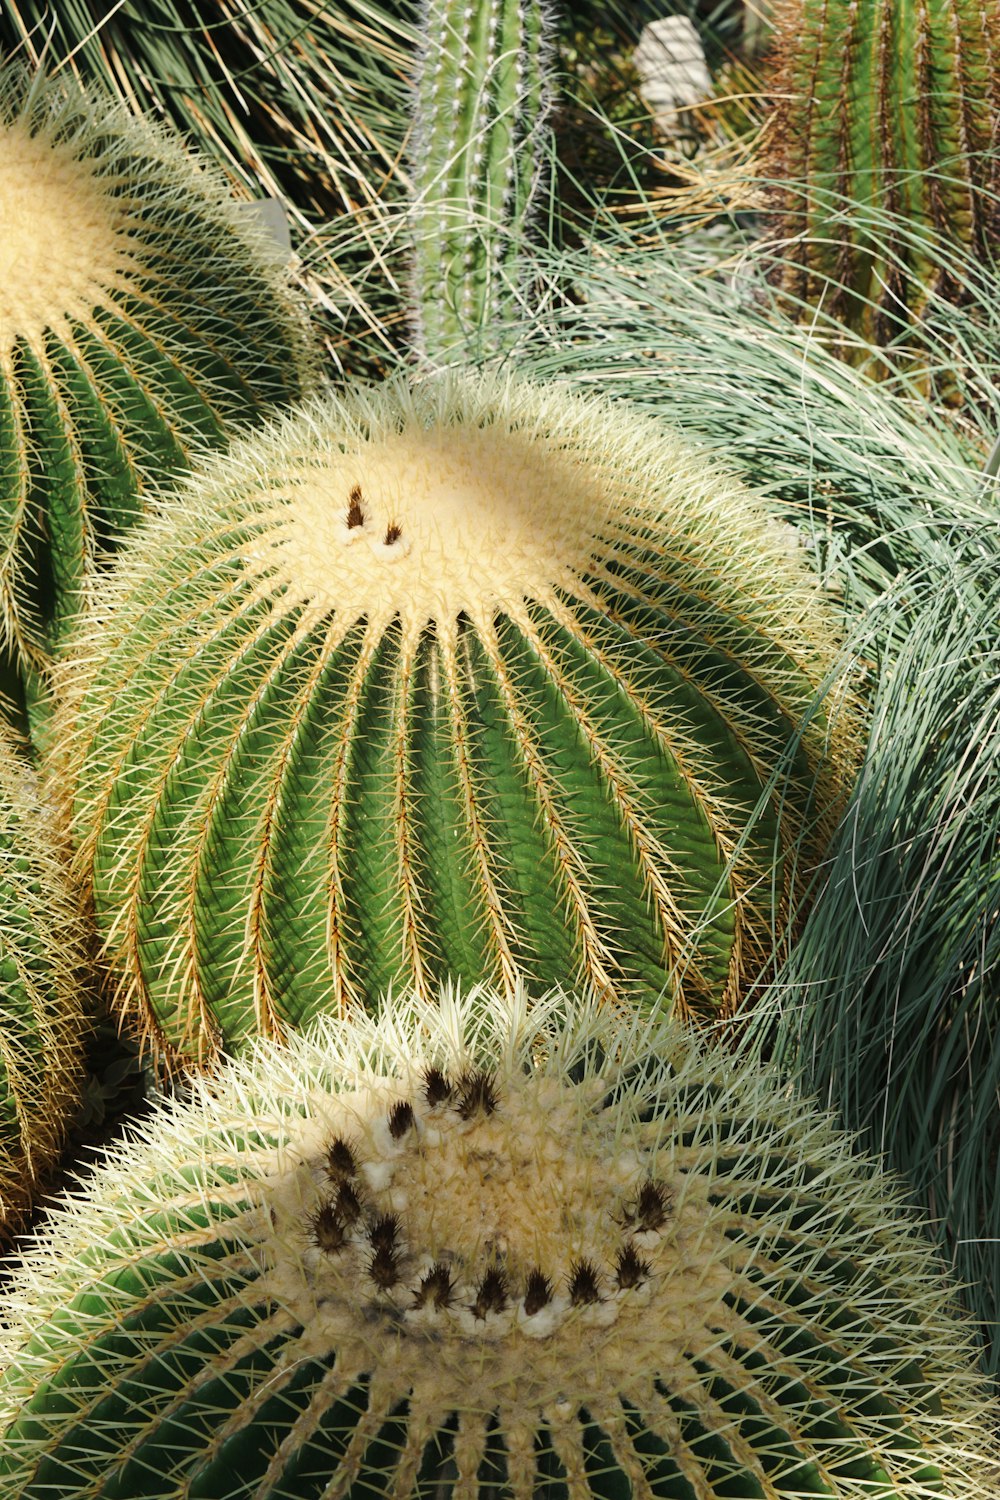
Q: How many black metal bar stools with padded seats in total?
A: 0